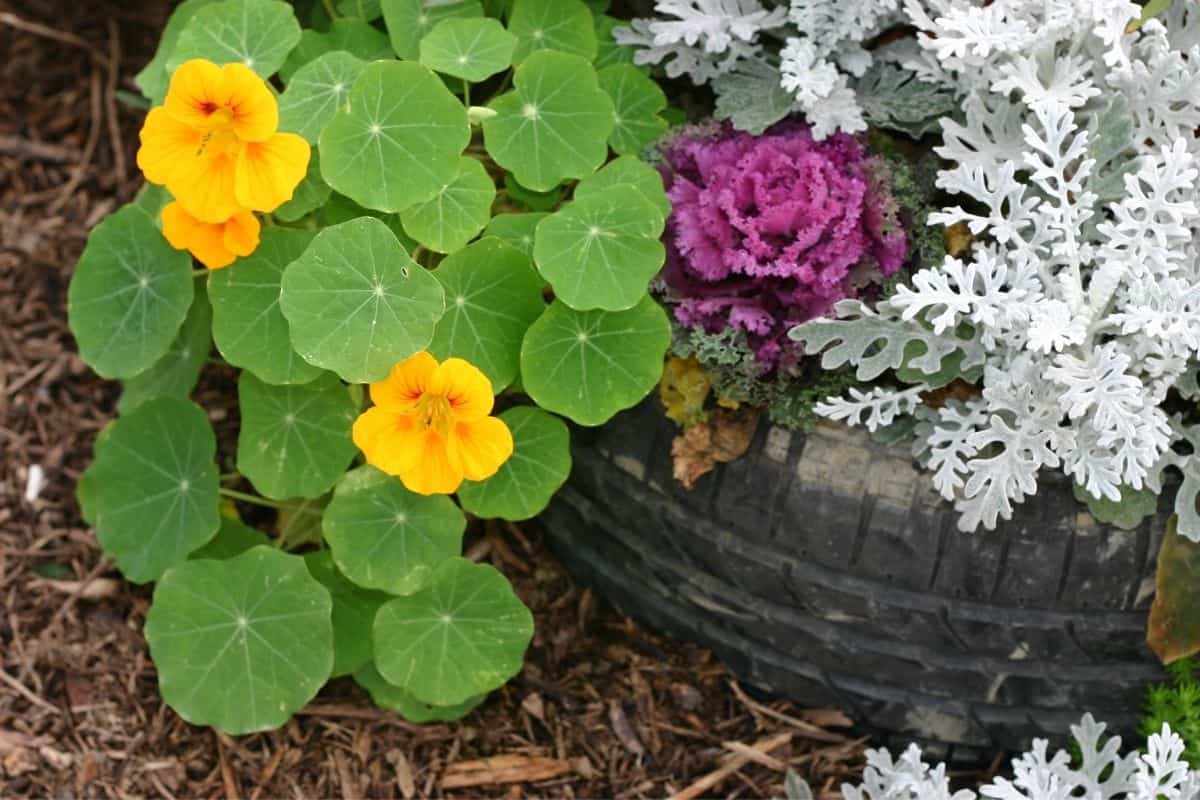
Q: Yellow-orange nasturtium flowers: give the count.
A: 3